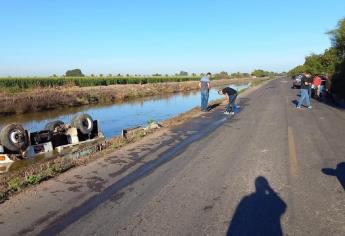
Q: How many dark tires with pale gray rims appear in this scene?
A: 2